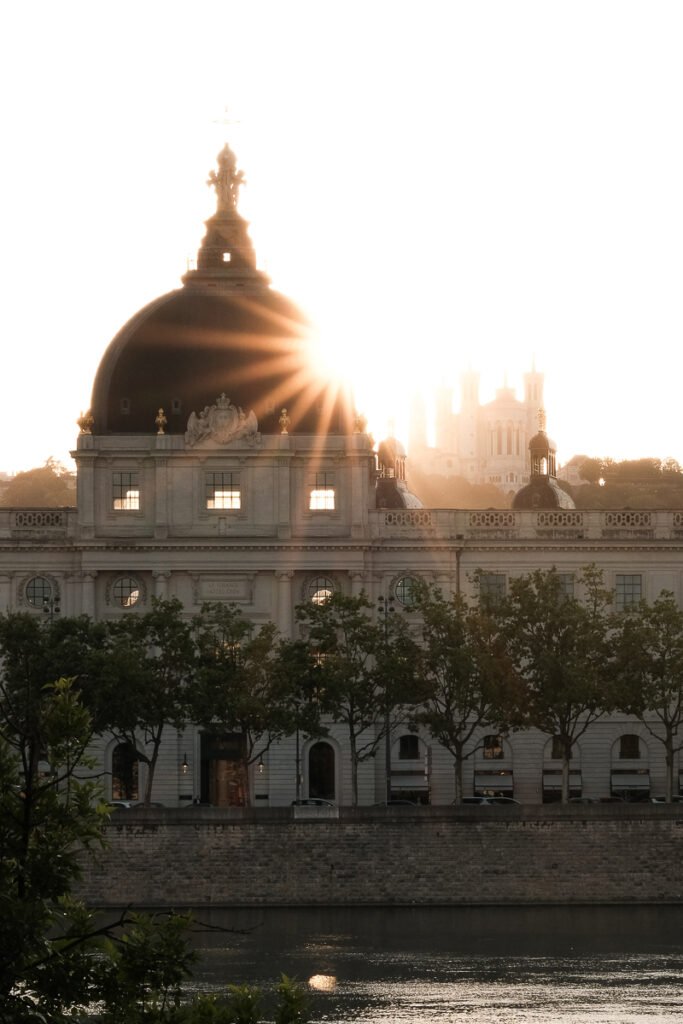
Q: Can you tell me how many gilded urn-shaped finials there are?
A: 4